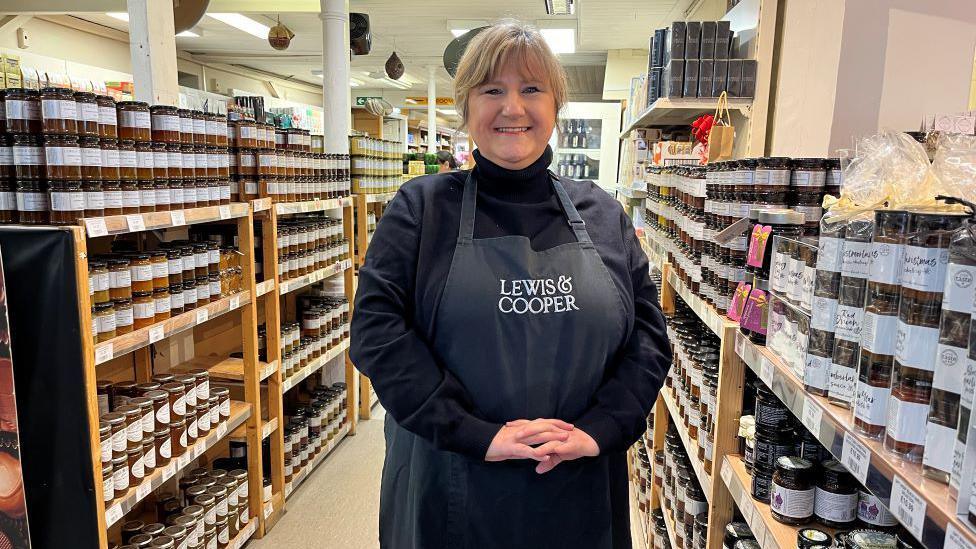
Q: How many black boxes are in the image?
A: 10